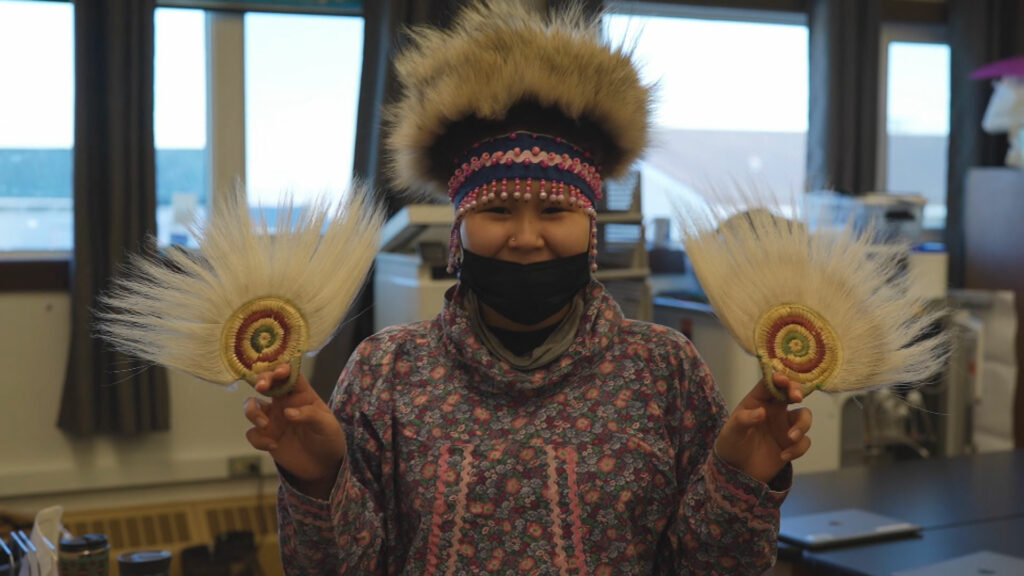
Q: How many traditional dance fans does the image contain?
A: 2